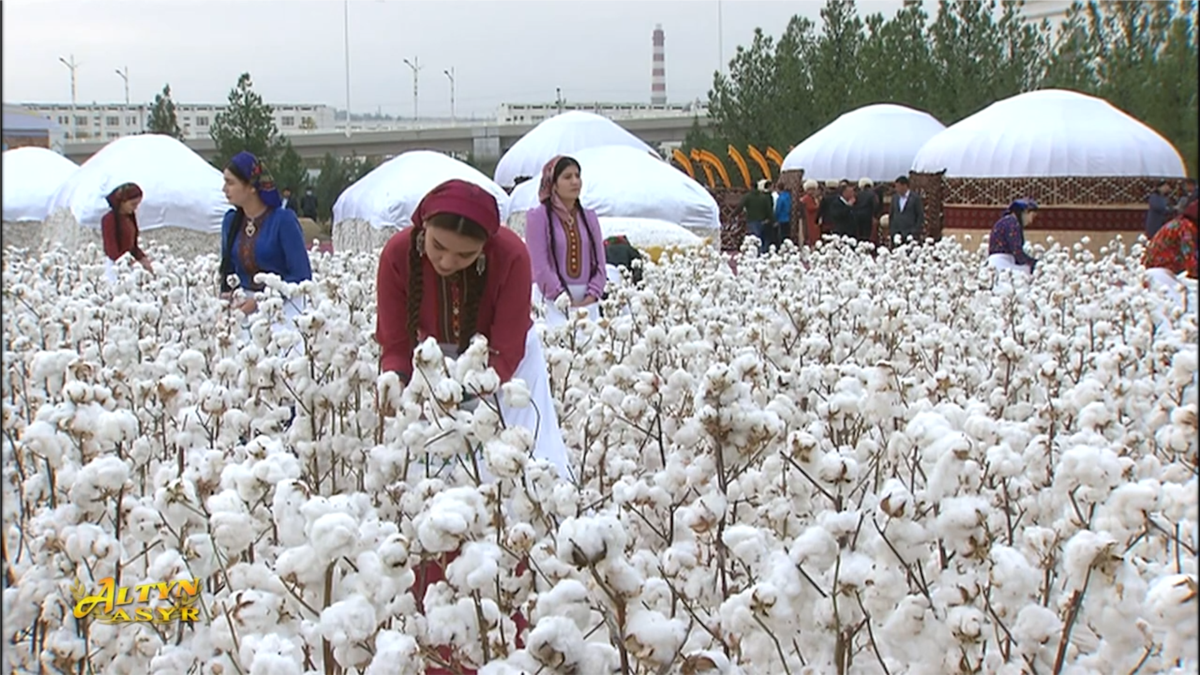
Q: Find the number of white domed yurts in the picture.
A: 7